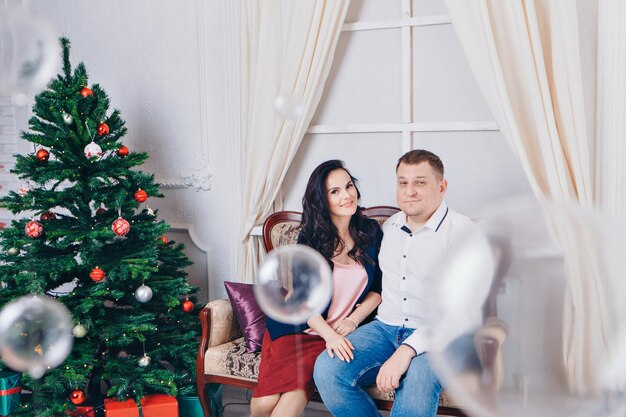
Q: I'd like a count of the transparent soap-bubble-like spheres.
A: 5